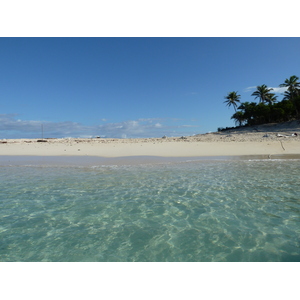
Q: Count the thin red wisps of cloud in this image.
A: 0